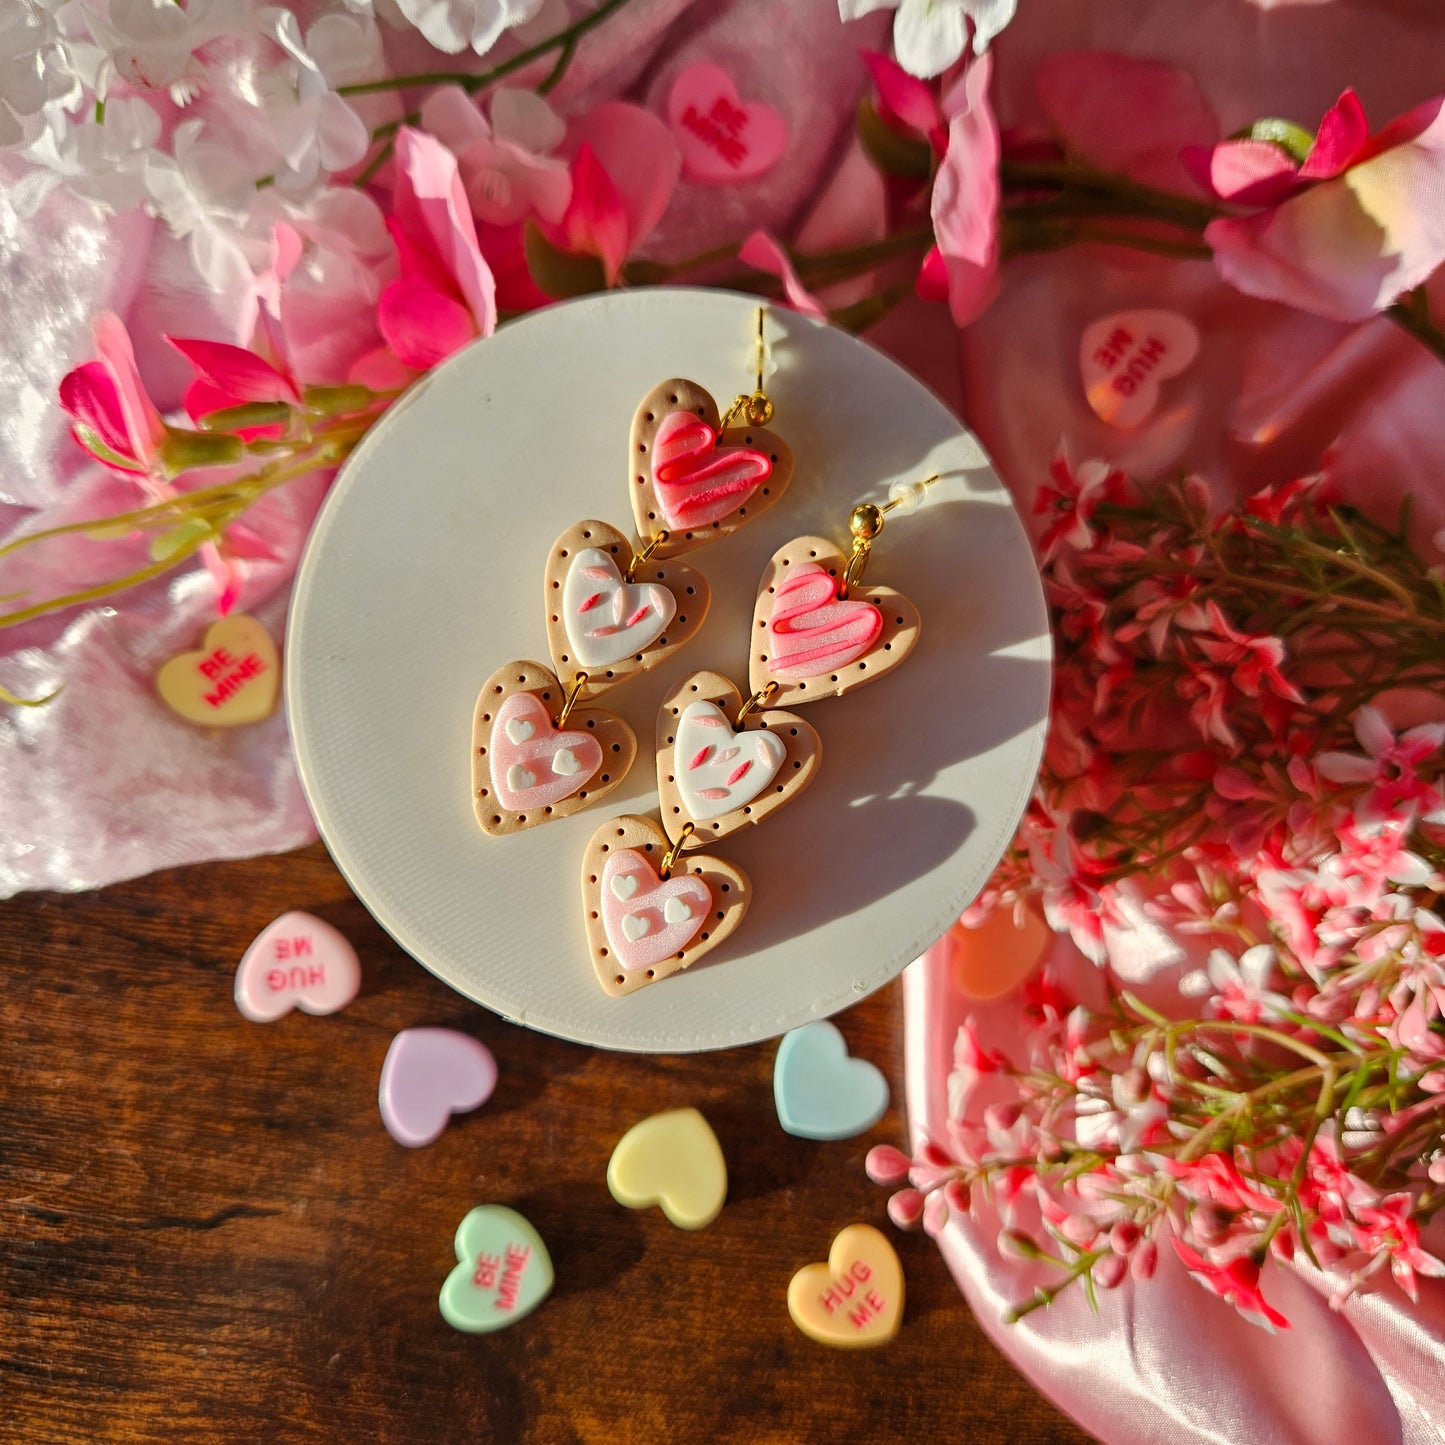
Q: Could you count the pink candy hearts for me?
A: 3